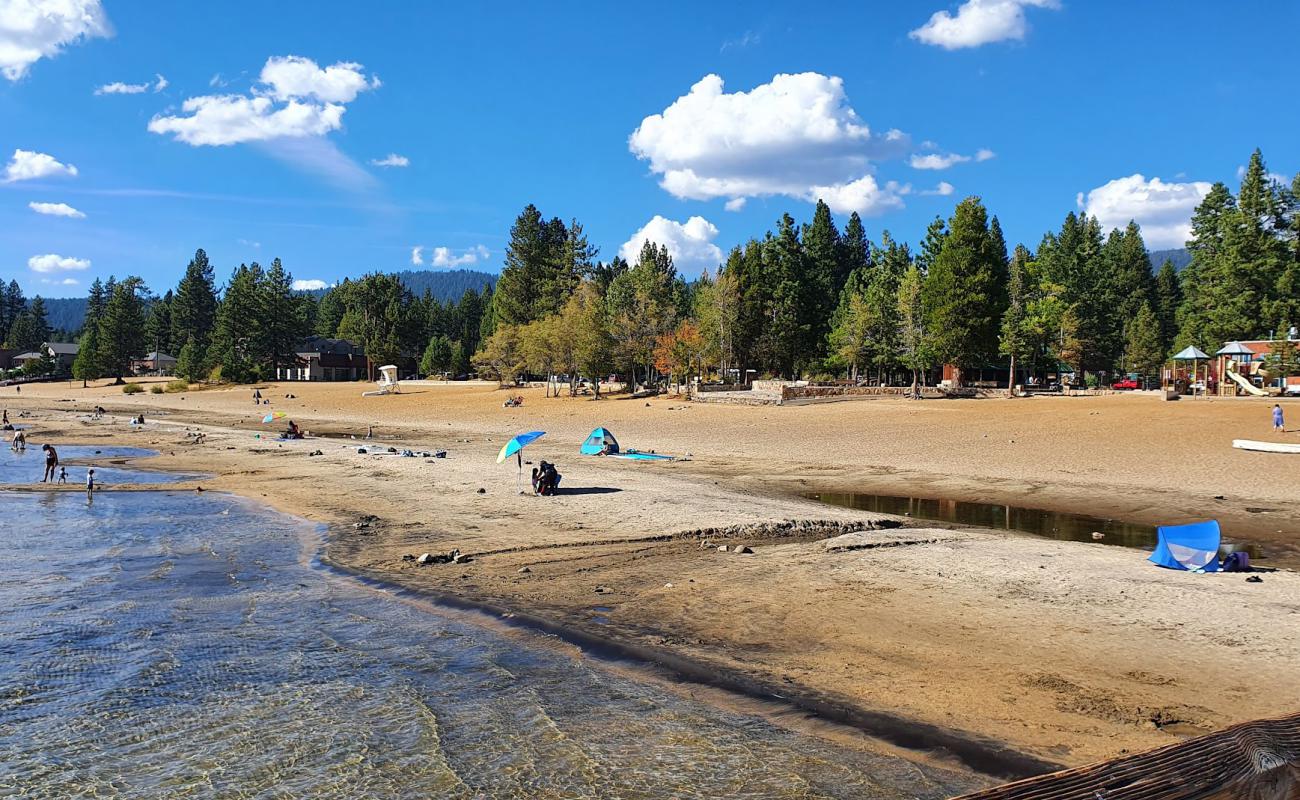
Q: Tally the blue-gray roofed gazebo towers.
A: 2